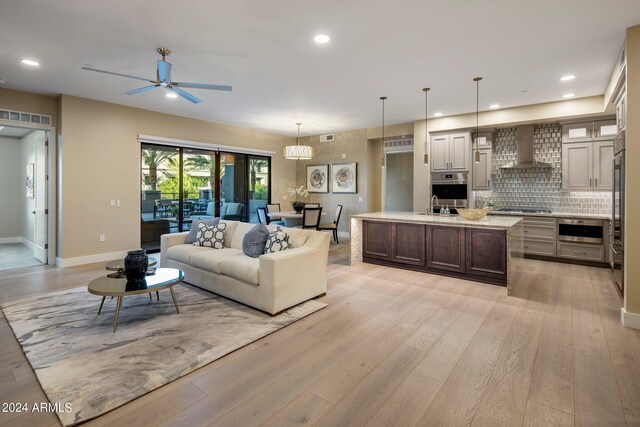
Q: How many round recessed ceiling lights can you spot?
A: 7